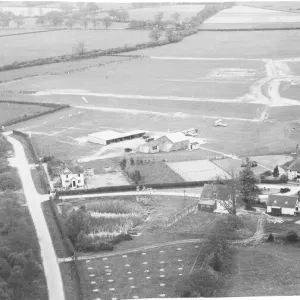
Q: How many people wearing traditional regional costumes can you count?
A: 0